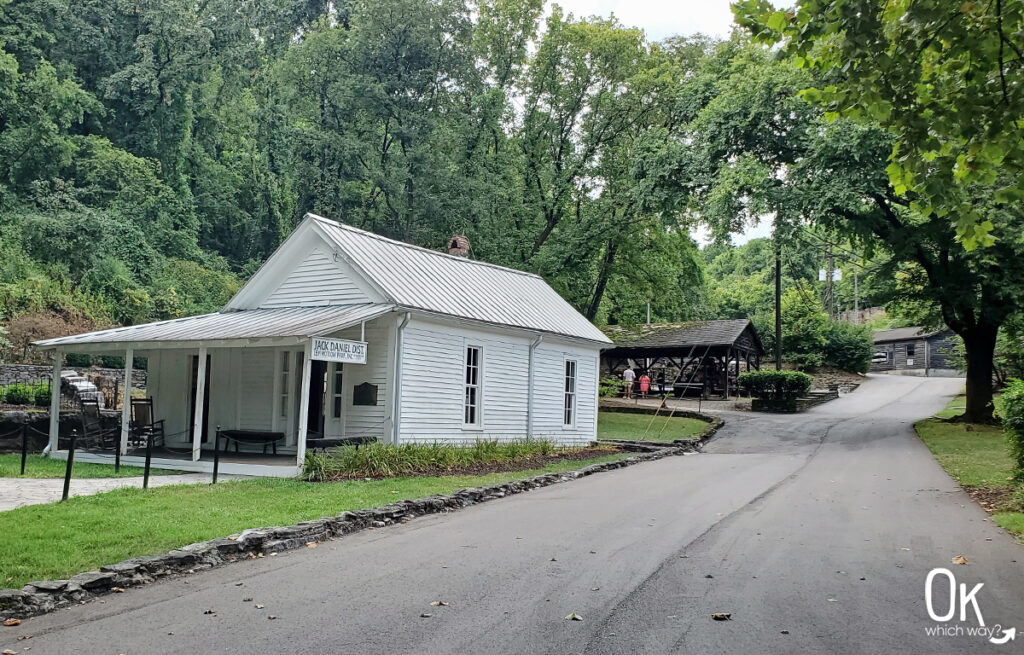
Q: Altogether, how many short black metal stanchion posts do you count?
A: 5